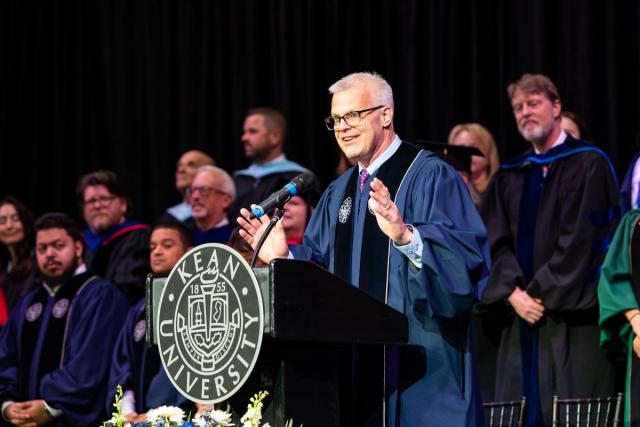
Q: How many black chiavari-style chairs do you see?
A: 2